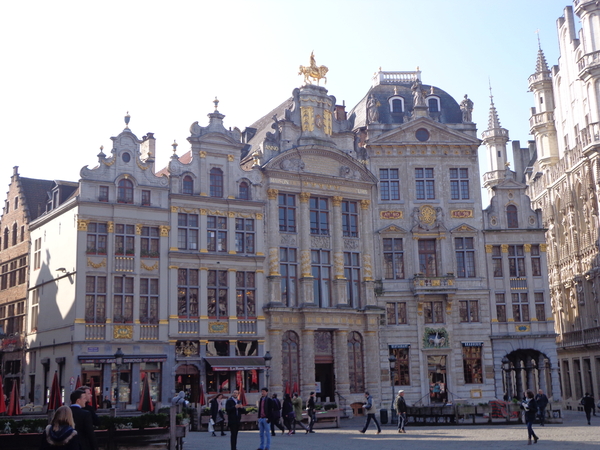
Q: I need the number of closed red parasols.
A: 10